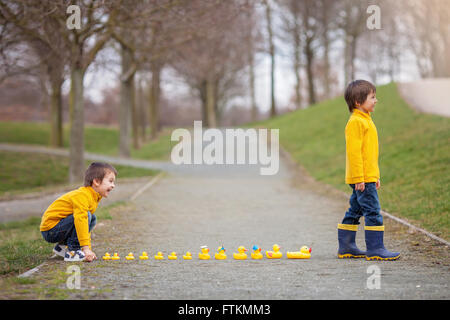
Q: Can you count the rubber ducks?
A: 13